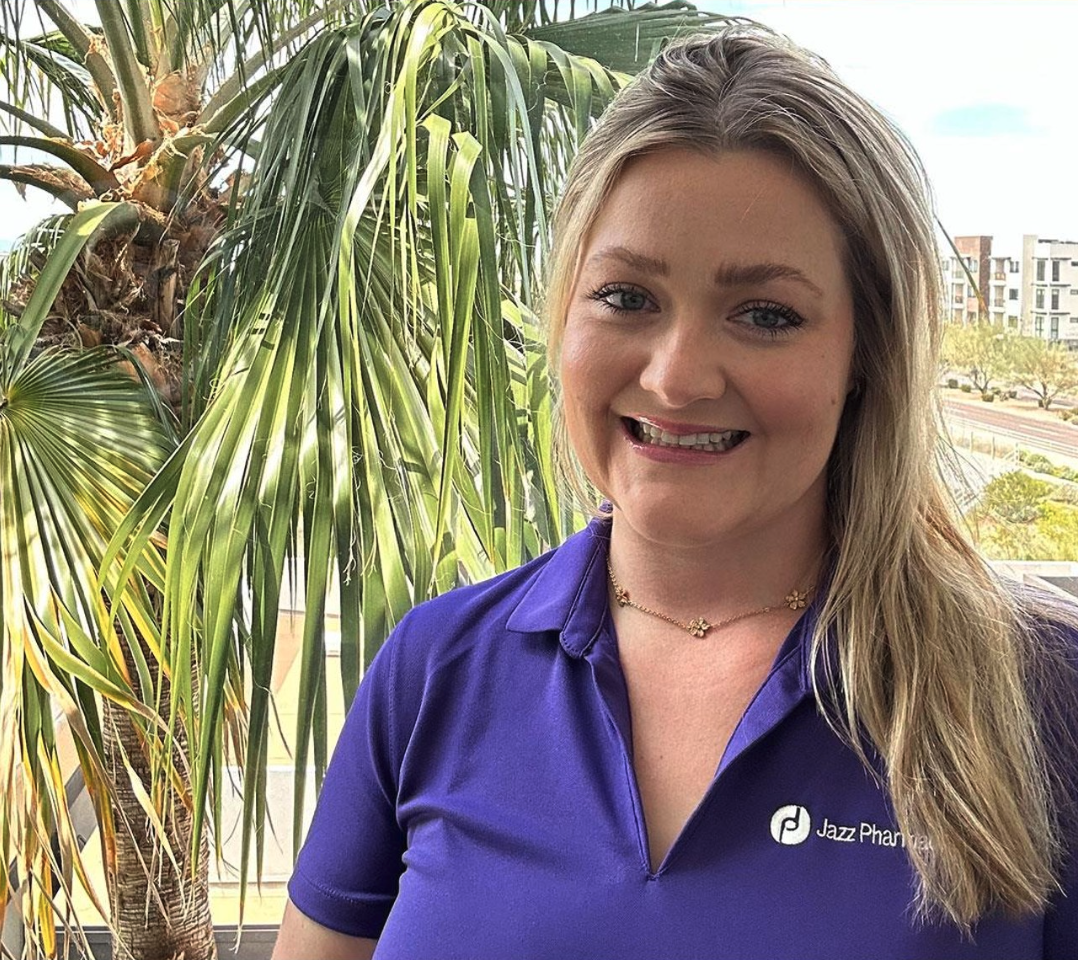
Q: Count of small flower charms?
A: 3